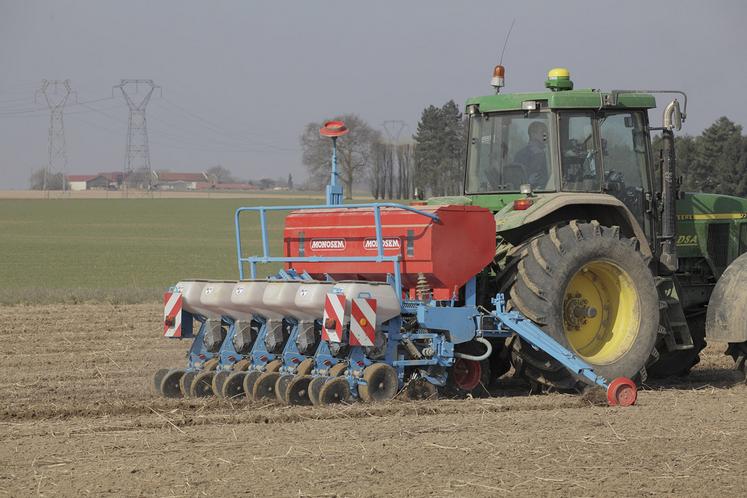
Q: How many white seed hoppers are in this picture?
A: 6